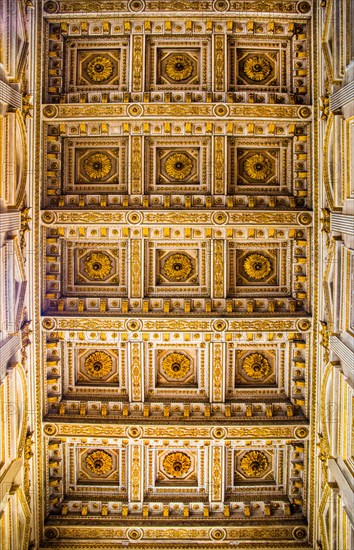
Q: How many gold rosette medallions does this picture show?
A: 15